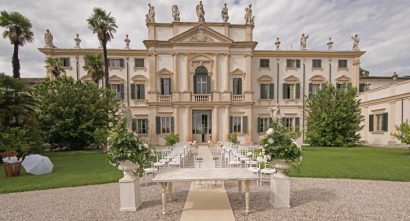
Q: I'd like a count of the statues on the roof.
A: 12